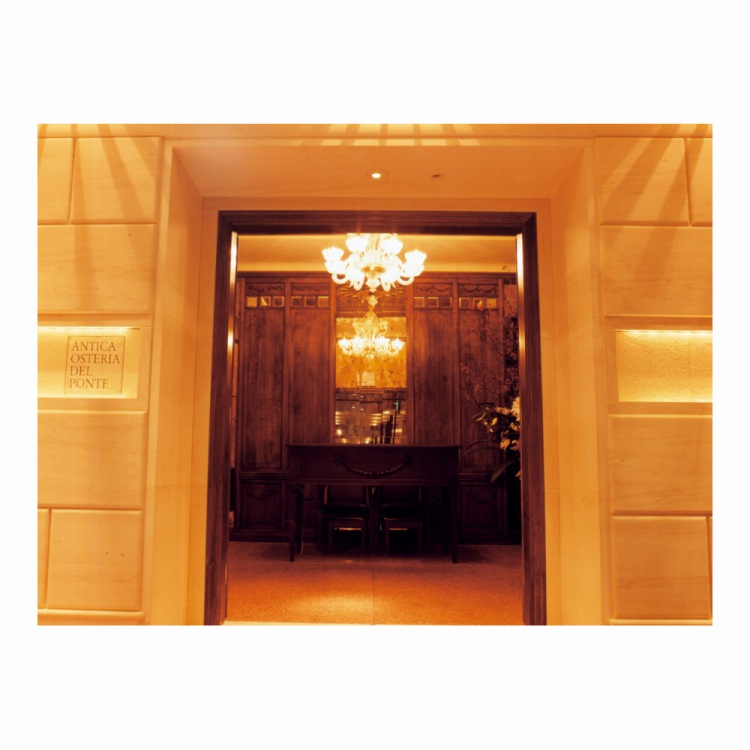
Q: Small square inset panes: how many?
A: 12